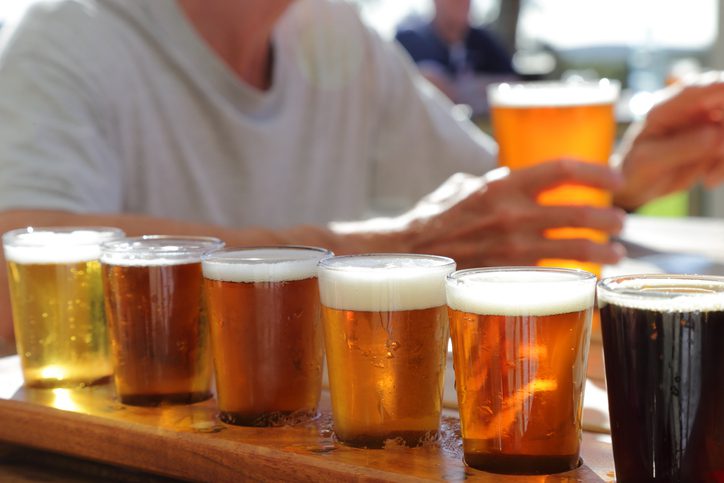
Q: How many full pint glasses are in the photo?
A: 1